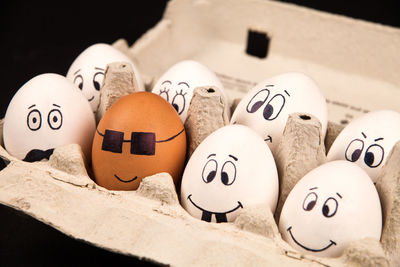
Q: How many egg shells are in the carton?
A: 8